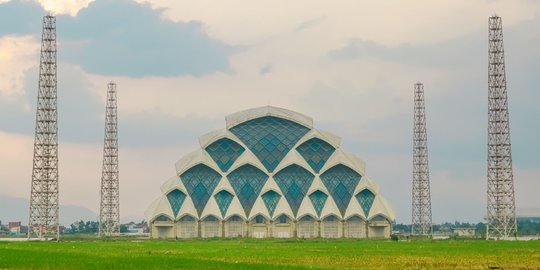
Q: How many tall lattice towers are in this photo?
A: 4